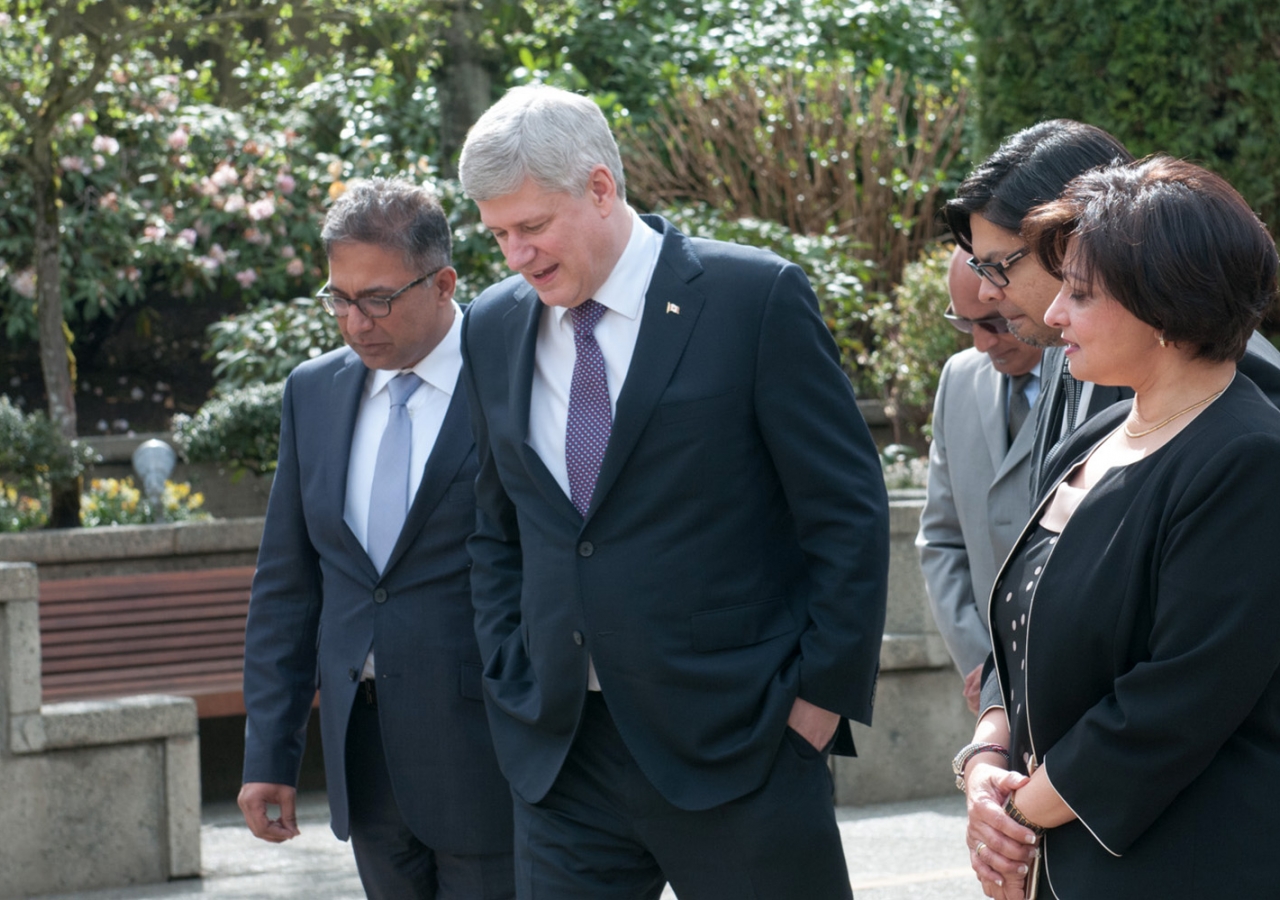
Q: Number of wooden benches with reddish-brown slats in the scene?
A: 1